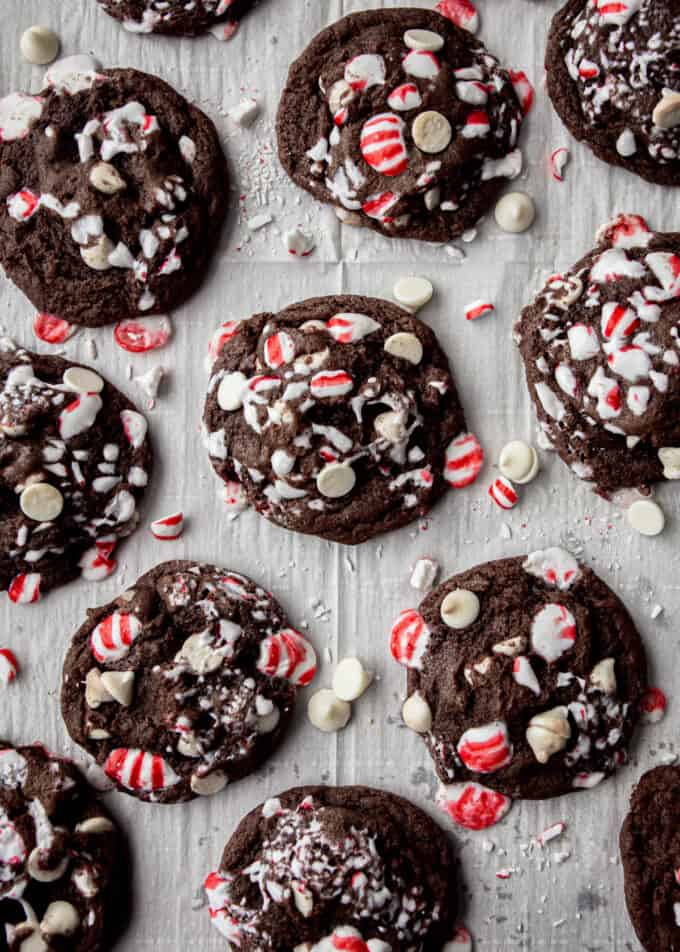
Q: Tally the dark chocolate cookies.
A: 12